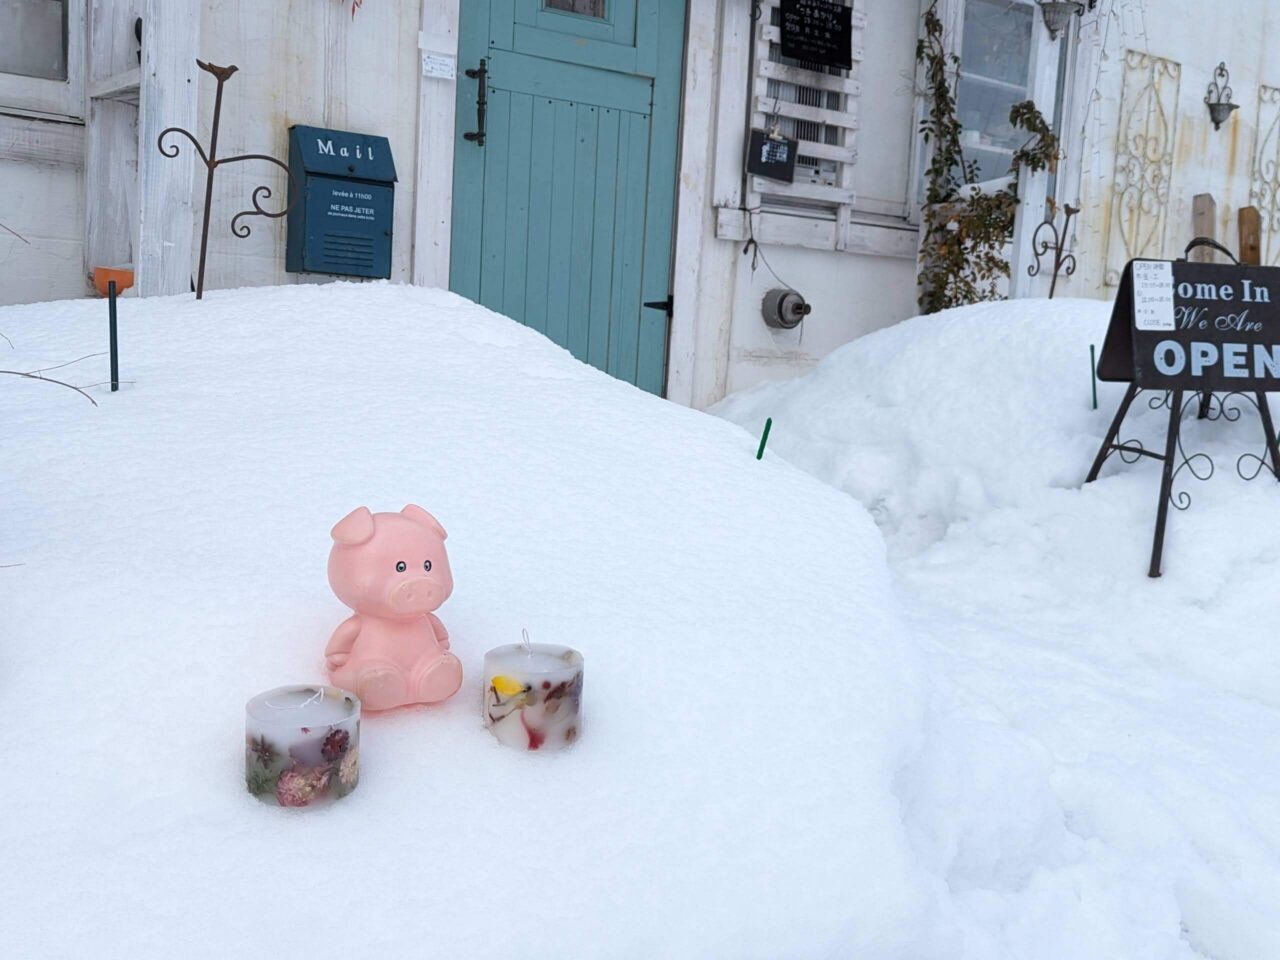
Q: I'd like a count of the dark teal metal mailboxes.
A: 1